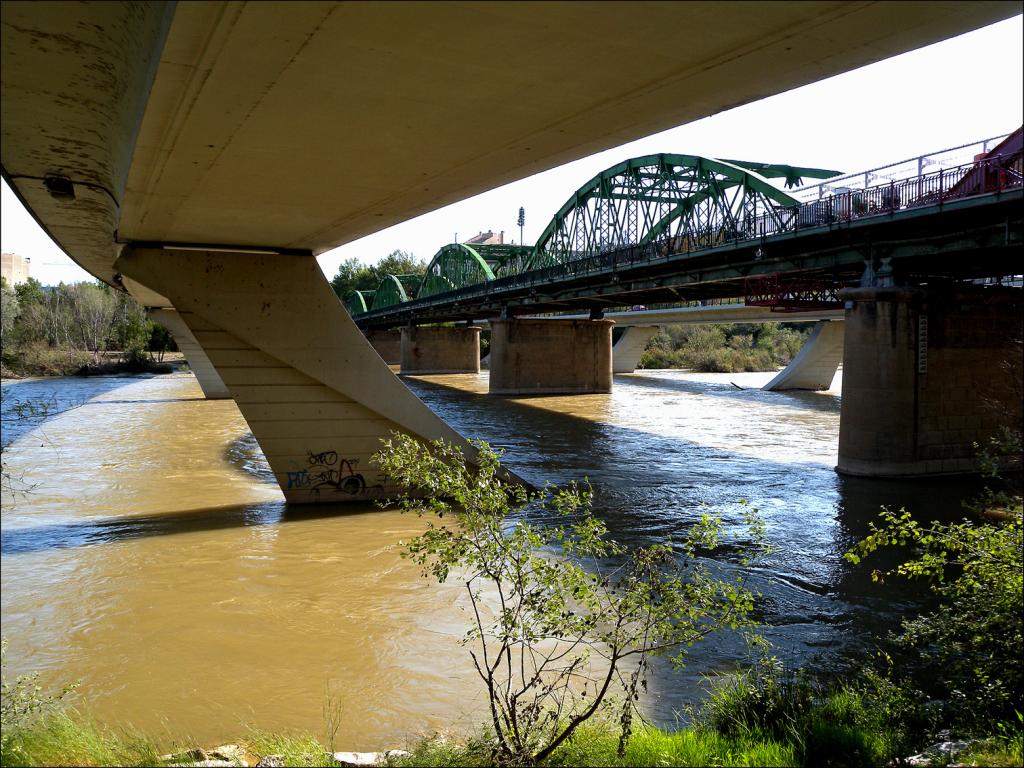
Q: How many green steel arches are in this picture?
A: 4